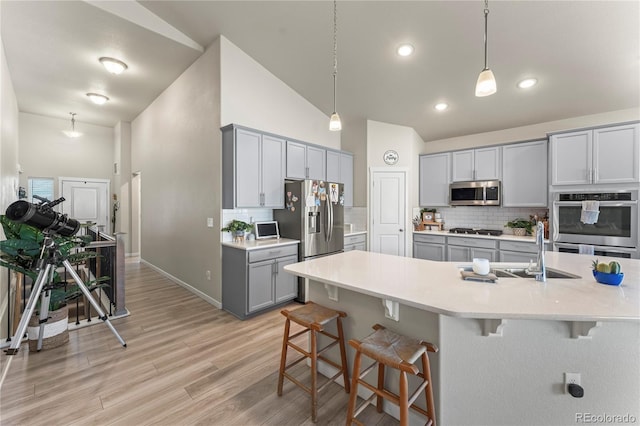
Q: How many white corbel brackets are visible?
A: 4